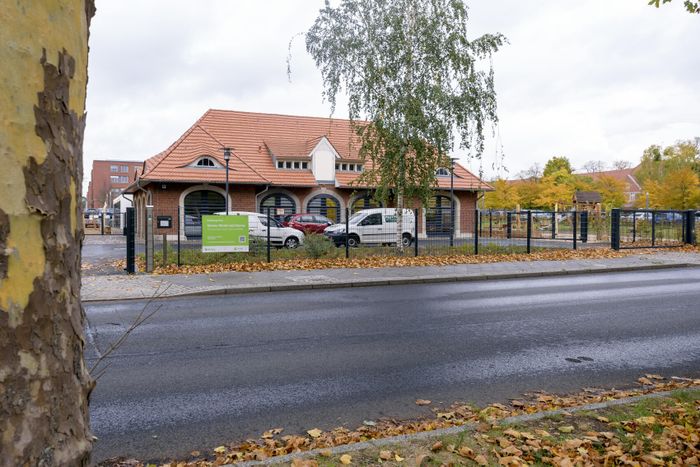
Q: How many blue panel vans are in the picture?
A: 0